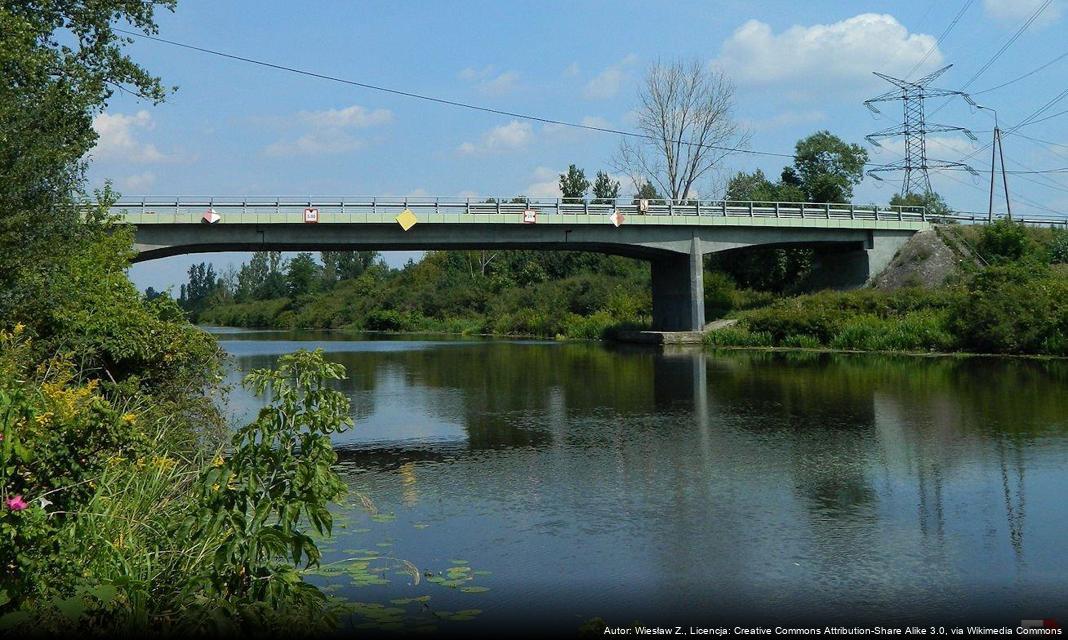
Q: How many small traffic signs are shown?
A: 5